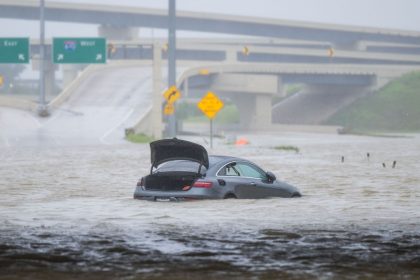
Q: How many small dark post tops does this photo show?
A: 4